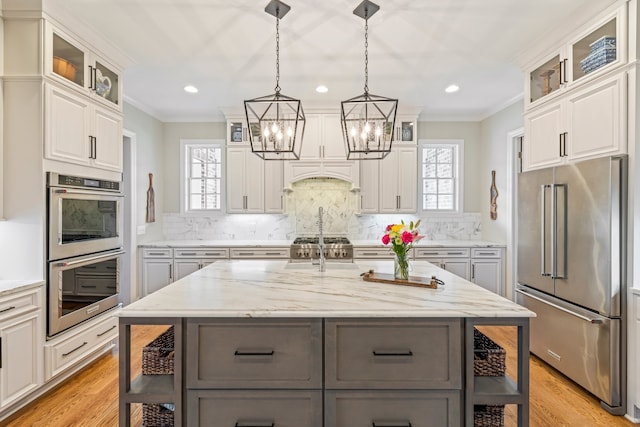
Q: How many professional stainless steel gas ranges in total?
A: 1